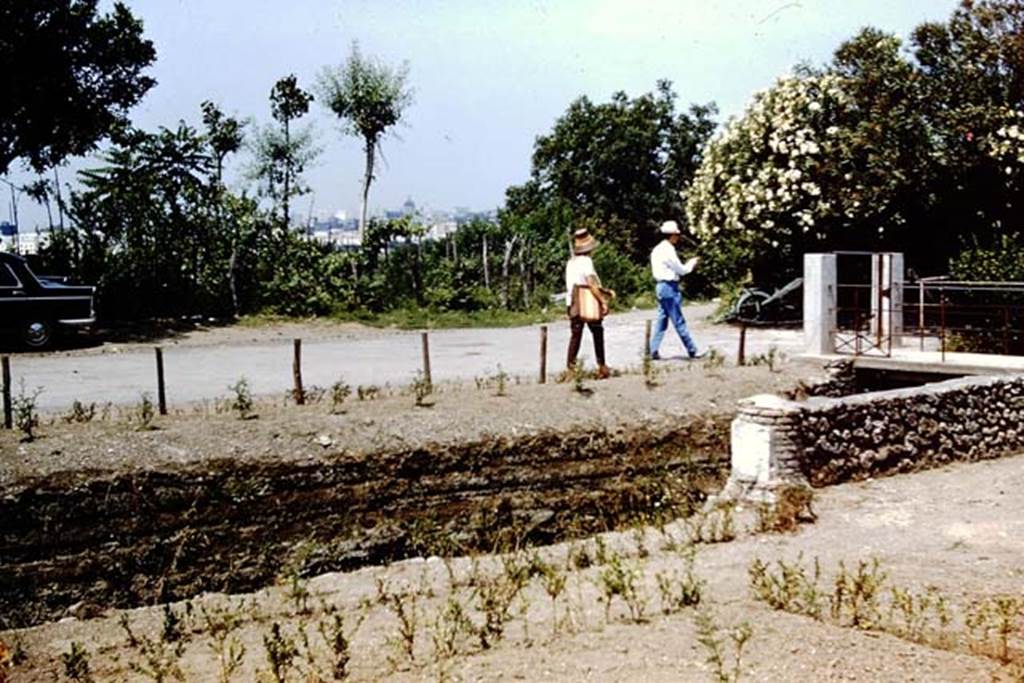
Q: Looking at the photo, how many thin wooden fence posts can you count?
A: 7